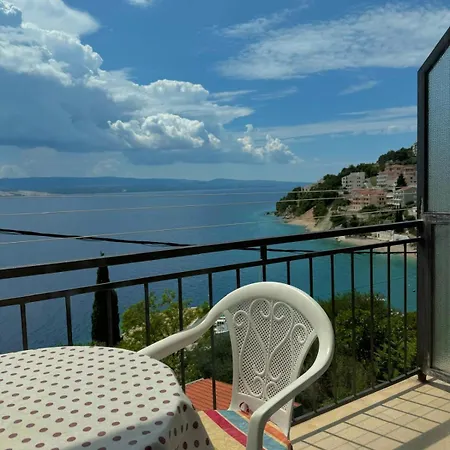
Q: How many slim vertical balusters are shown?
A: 15